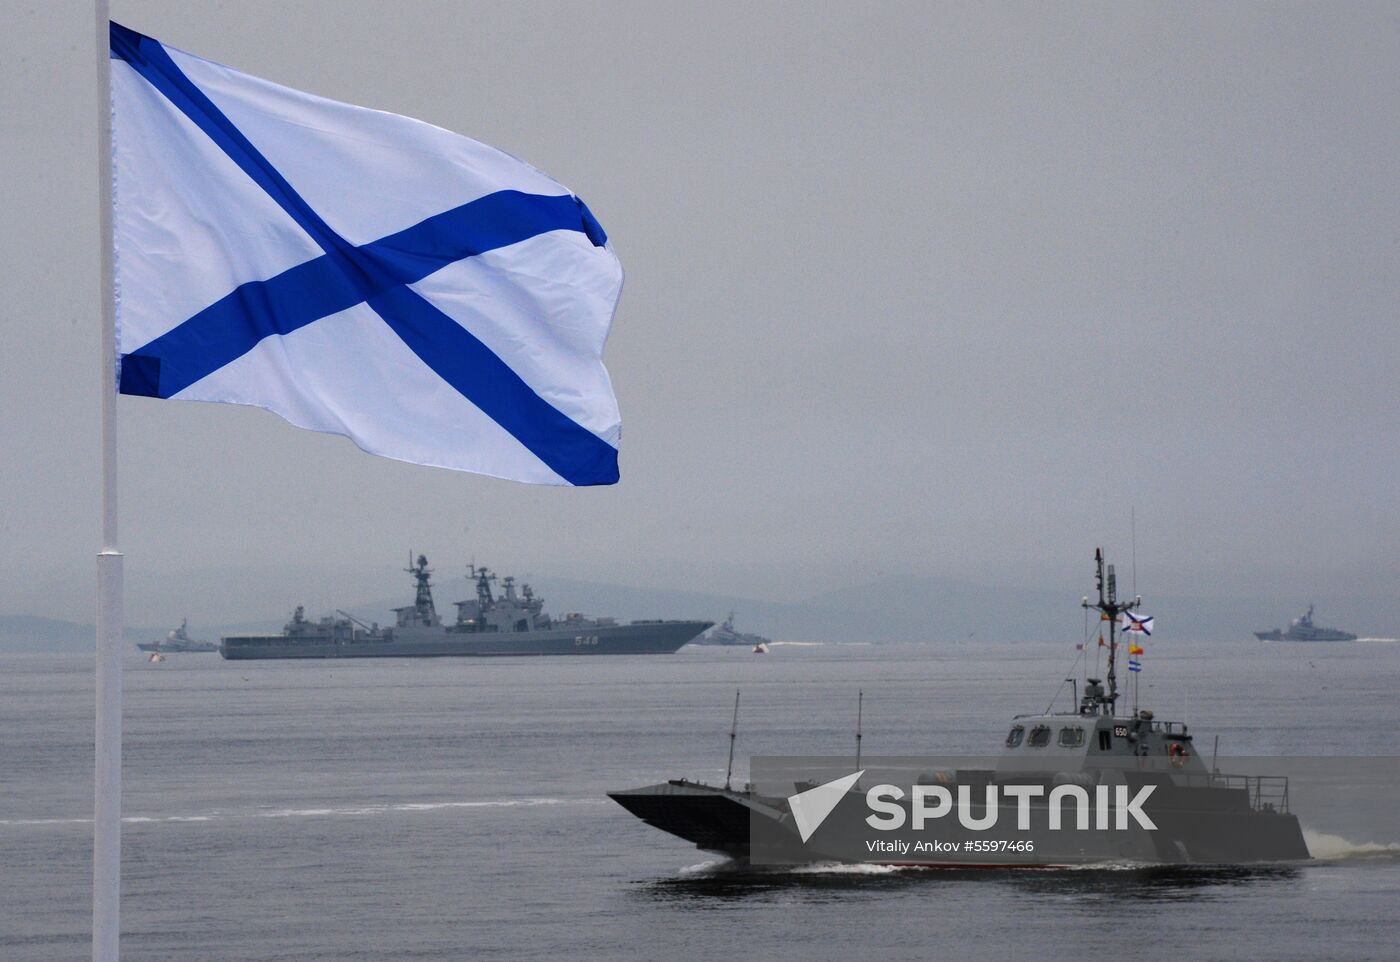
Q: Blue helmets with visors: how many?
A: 0